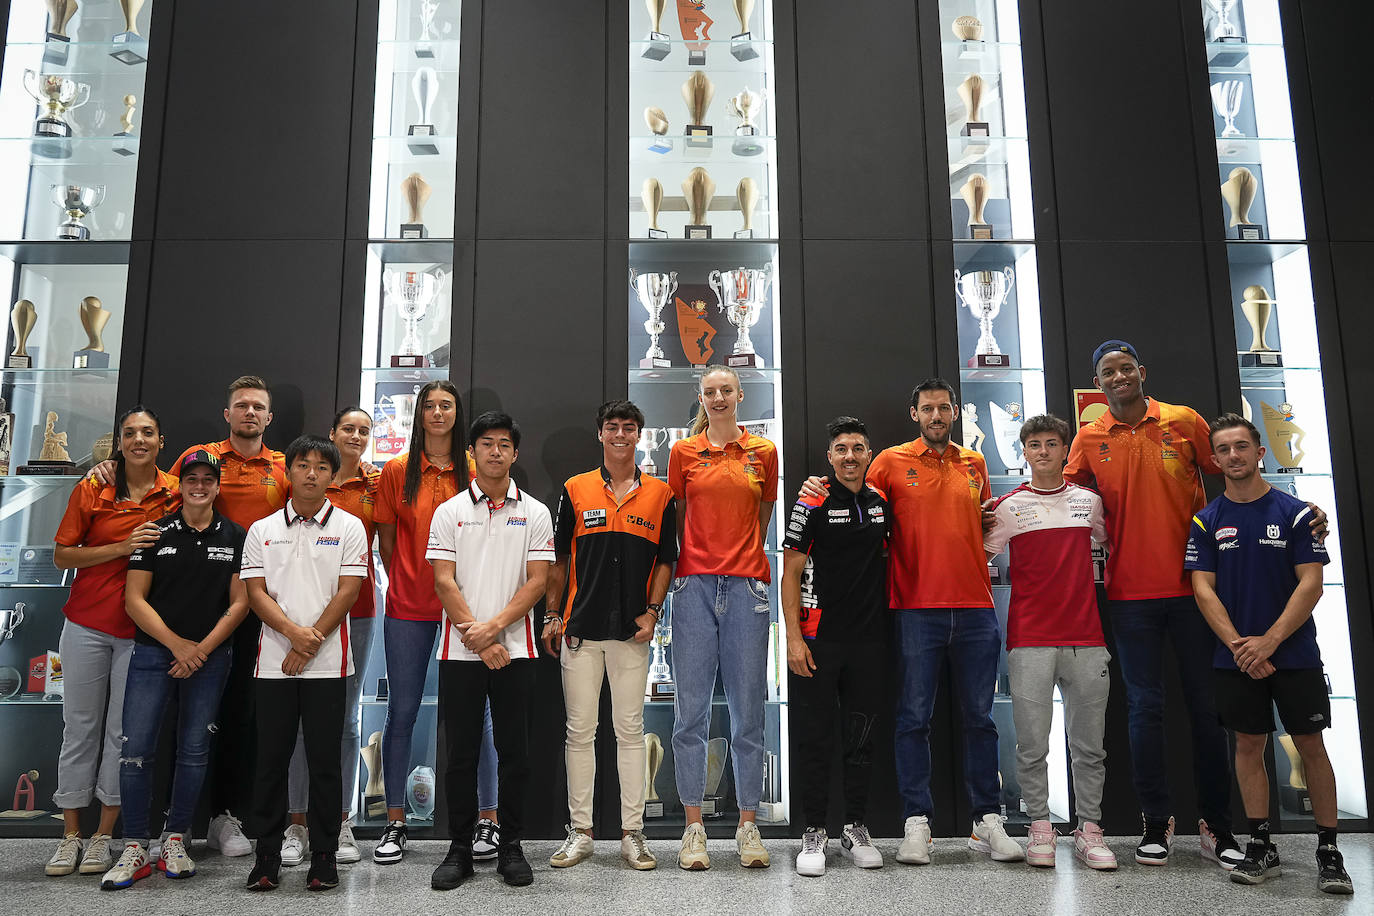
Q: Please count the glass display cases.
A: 5